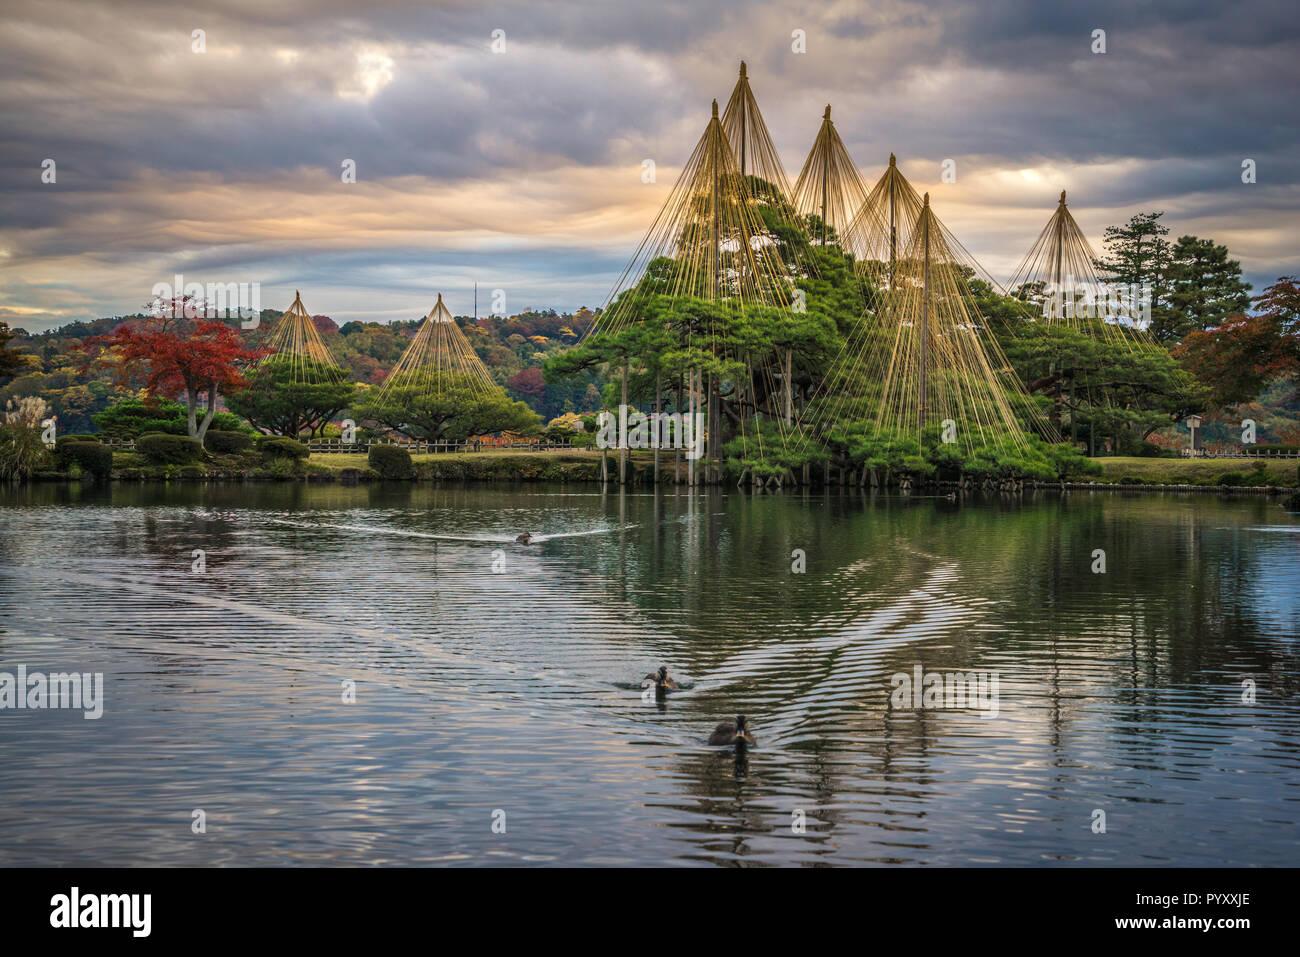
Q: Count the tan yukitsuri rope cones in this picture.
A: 8